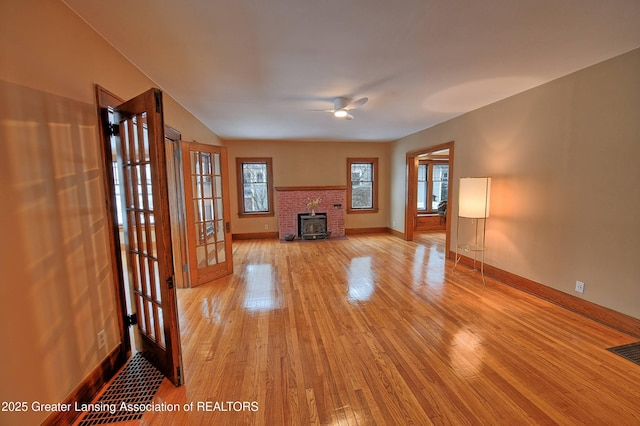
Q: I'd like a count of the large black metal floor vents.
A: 2